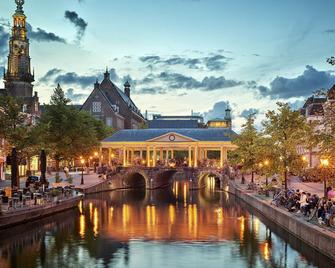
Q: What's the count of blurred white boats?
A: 0